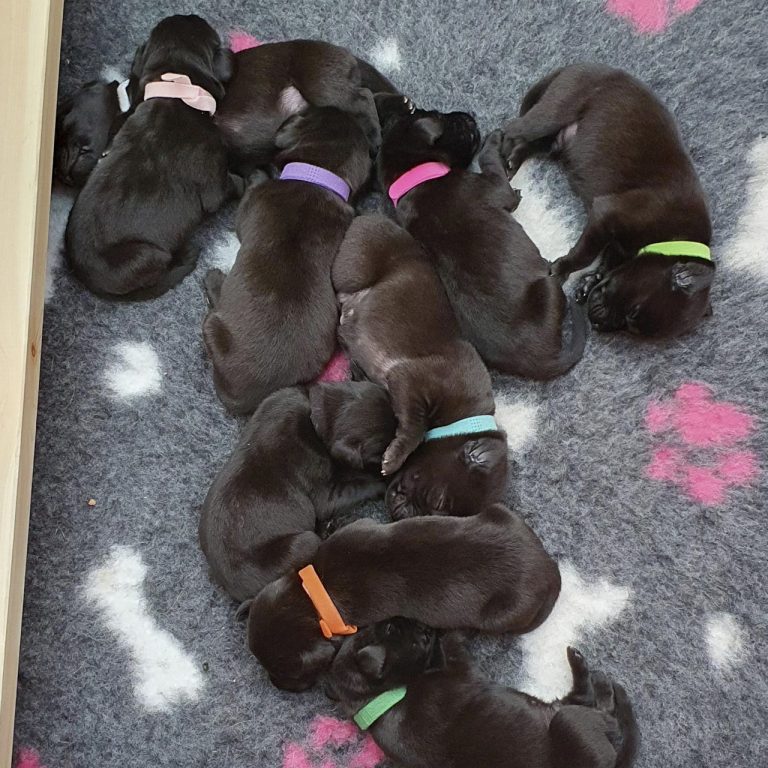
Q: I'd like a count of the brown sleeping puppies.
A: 9